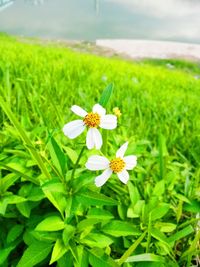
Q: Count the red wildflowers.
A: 0